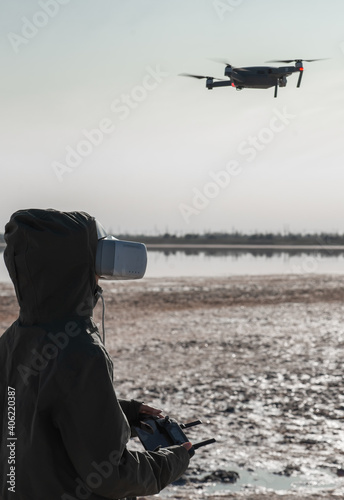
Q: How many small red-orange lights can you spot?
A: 2